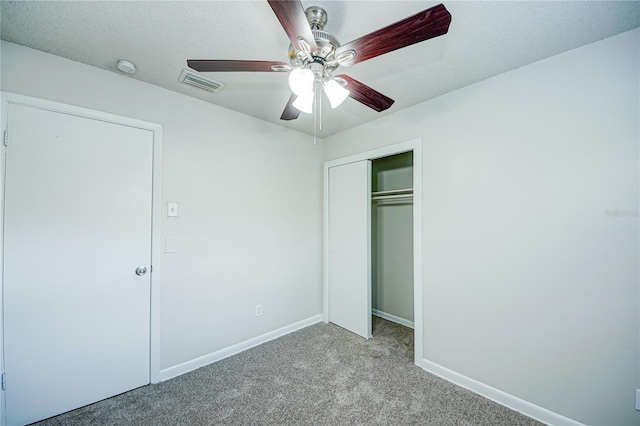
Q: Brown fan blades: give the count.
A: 5